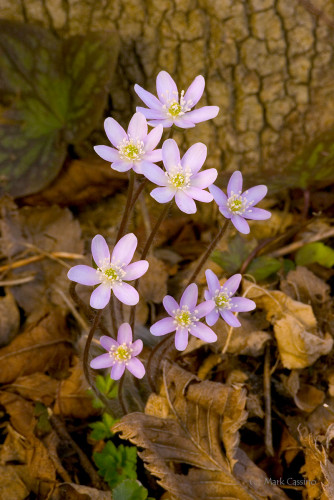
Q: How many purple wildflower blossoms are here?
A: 8